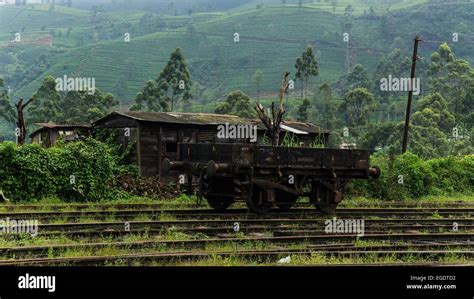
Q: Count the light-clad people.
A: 0